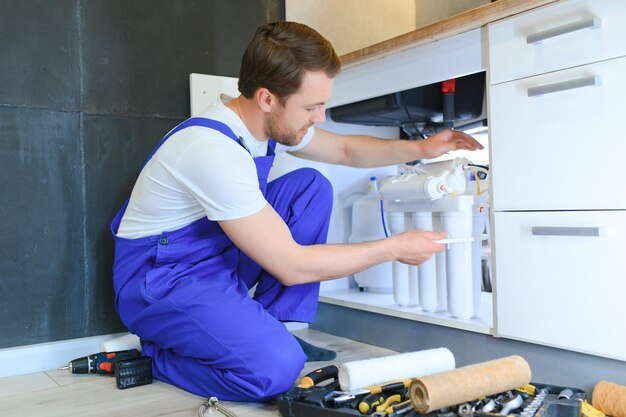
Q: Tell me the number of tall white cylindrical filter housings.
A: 3